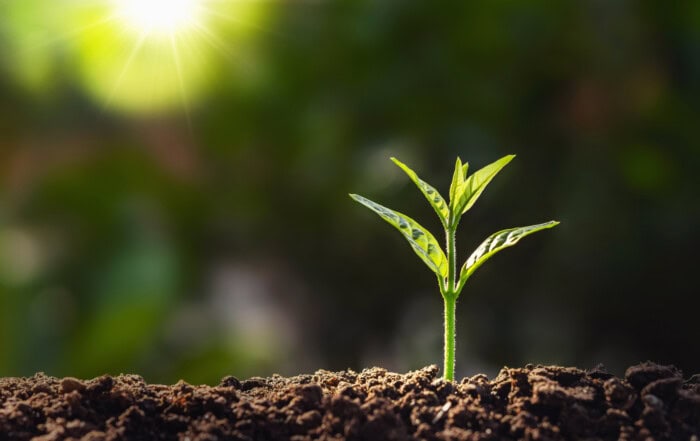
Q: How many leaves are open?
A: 4